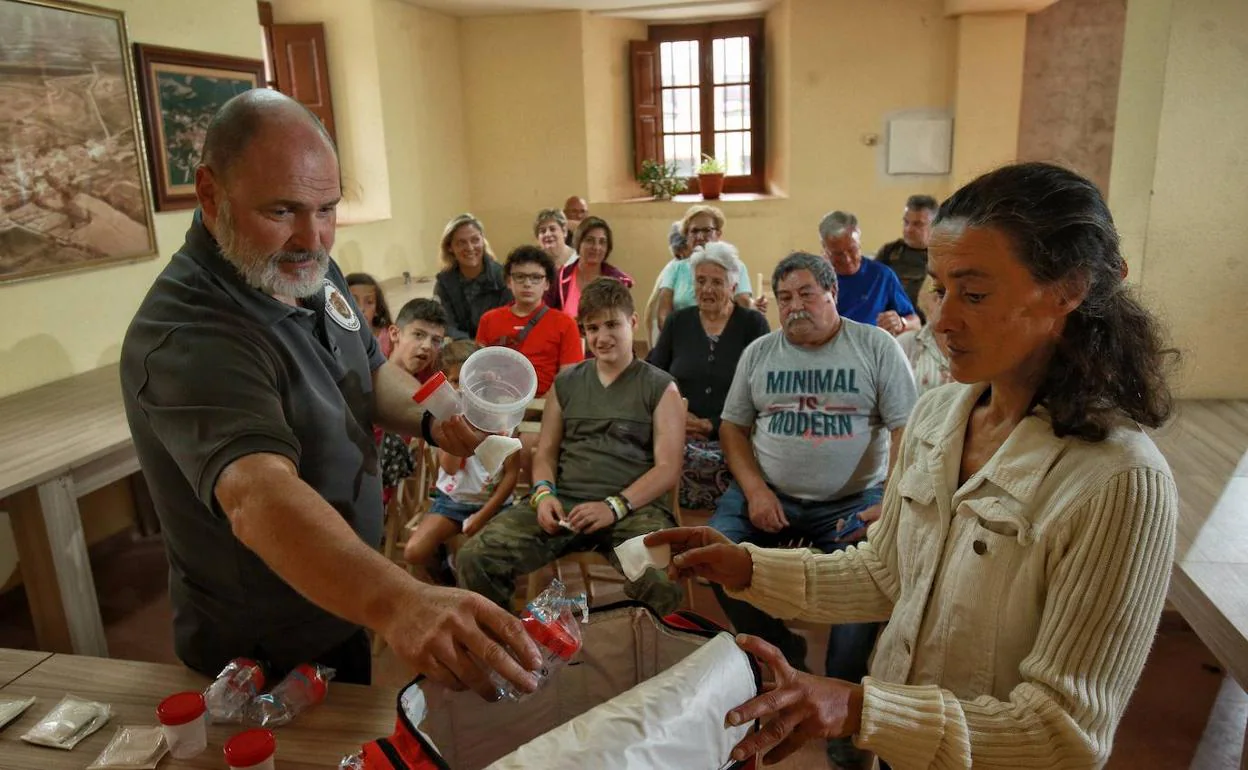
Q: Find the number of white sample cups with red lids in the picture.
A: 6